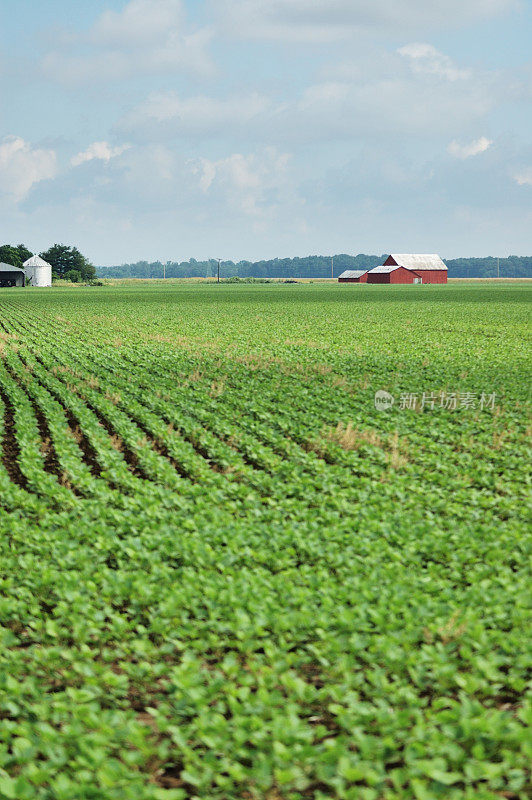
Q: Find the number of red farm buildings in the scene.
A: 3